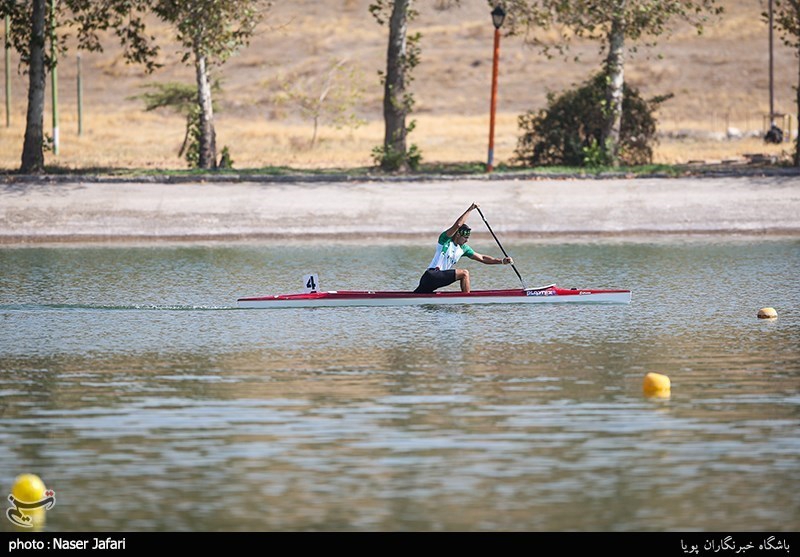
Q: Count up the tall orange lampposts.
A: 1